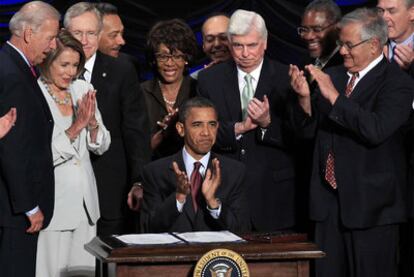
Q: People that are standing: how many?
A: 10